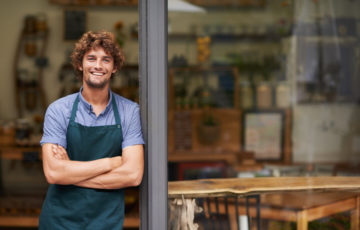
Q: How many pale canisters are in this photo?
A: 3